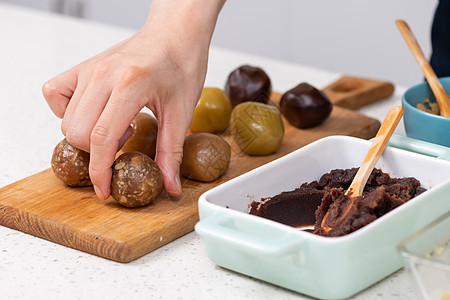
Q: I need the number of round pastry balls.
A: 8